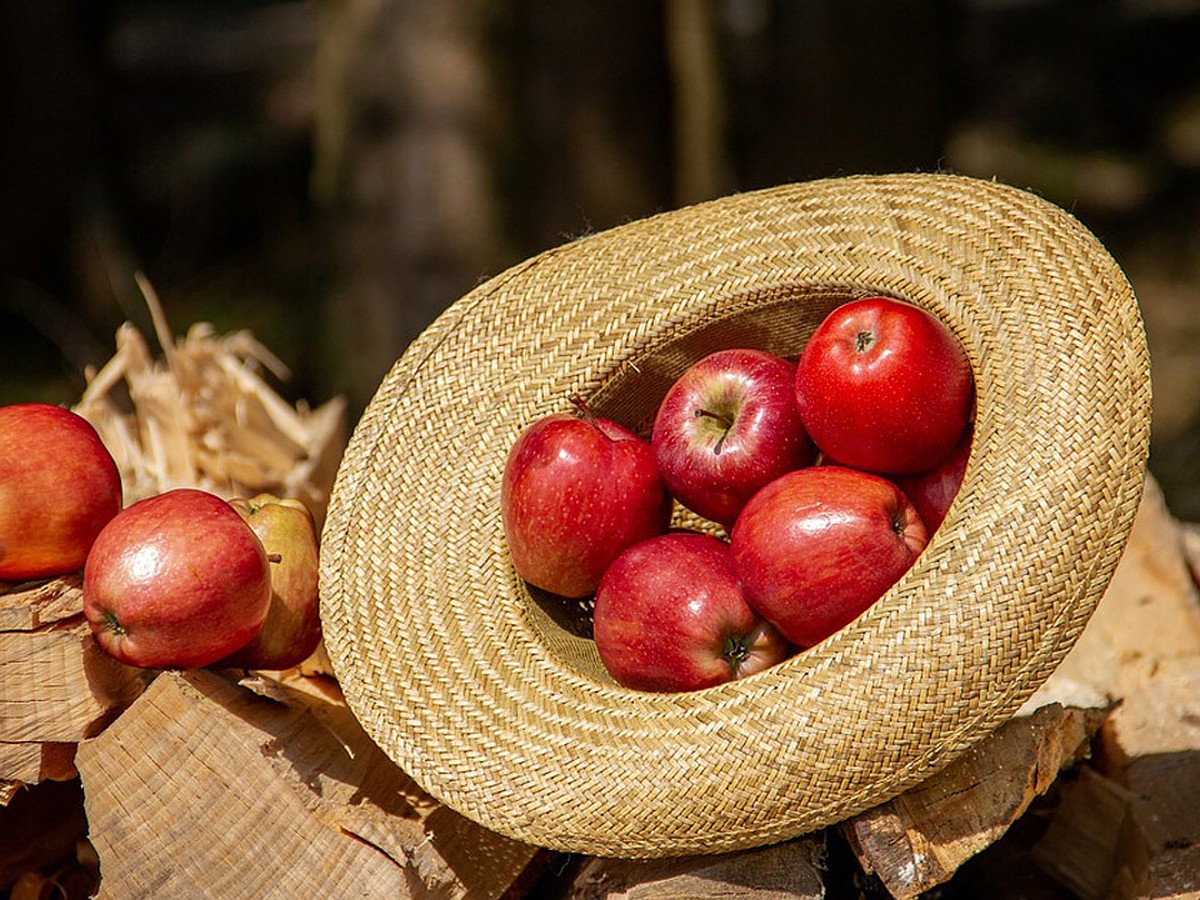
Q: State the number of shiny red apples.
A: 8